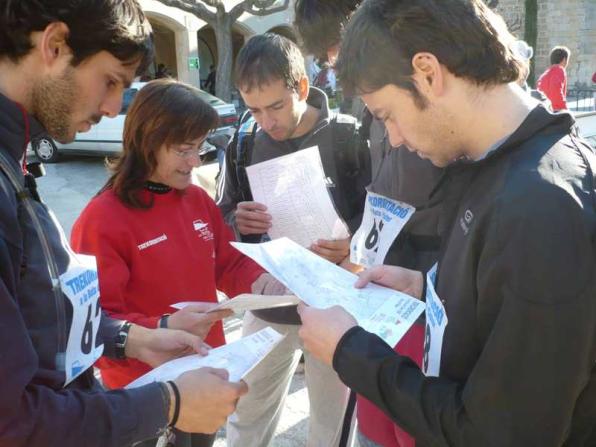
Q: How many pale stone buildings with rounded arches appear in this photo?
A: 1